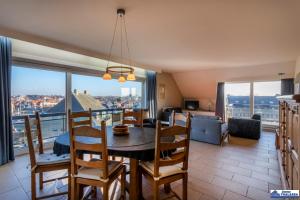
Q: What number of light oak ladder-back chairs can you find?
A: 6